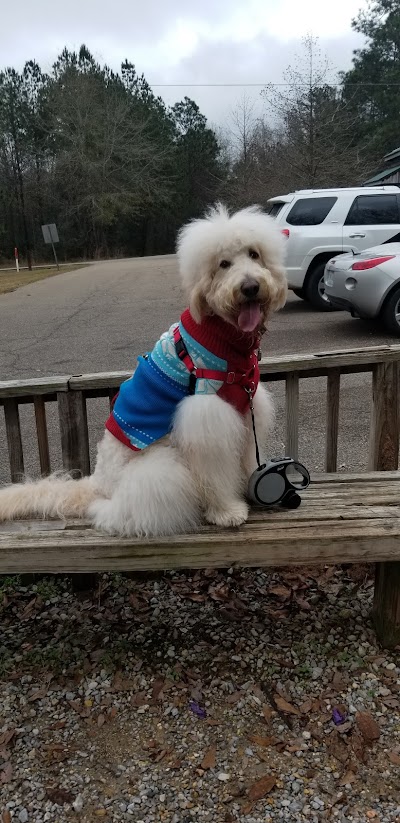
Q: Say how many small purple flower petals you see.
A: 2